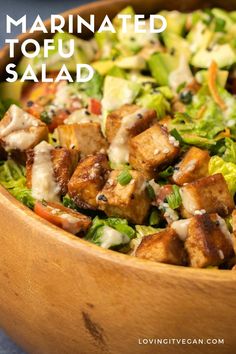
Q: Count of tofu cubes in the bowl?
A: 11